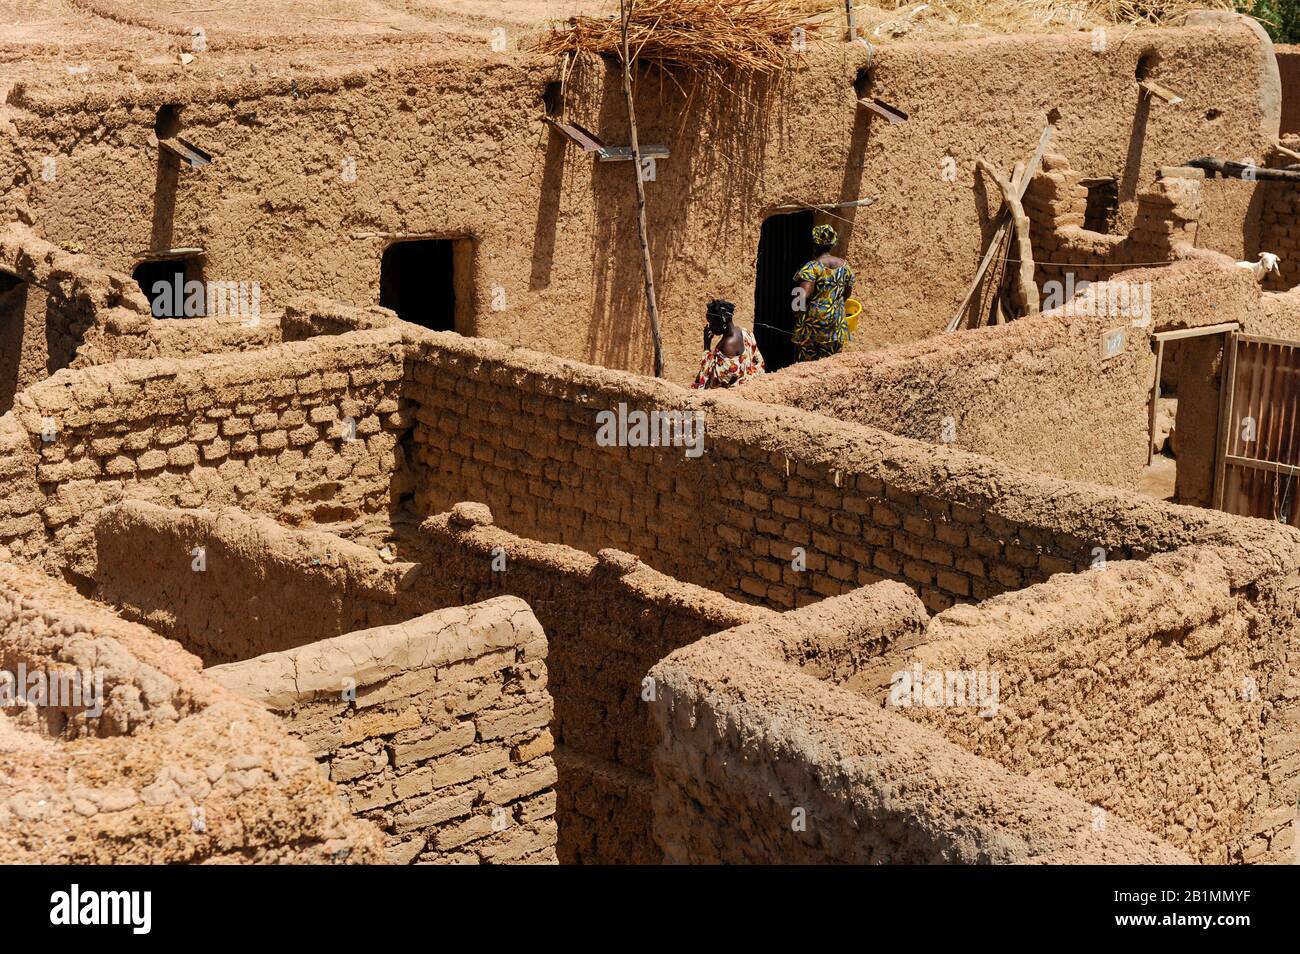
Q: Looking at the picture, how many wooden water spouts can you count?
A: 4